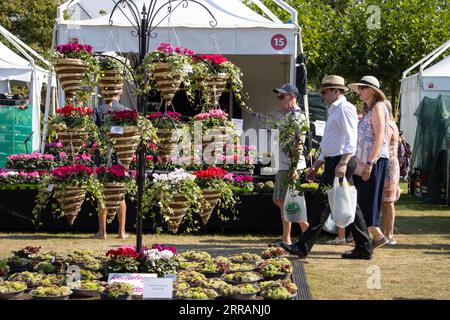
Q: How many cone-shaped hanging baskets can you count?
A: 12